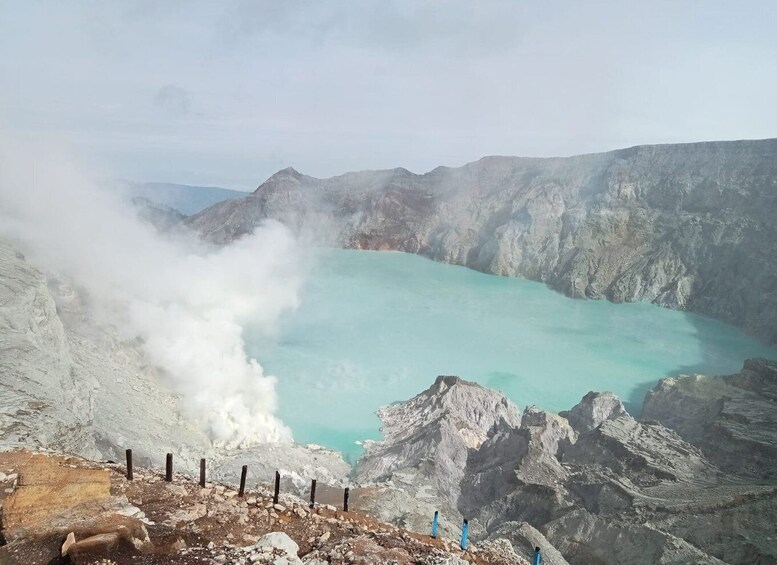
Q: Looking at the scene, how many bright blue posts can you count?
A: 3